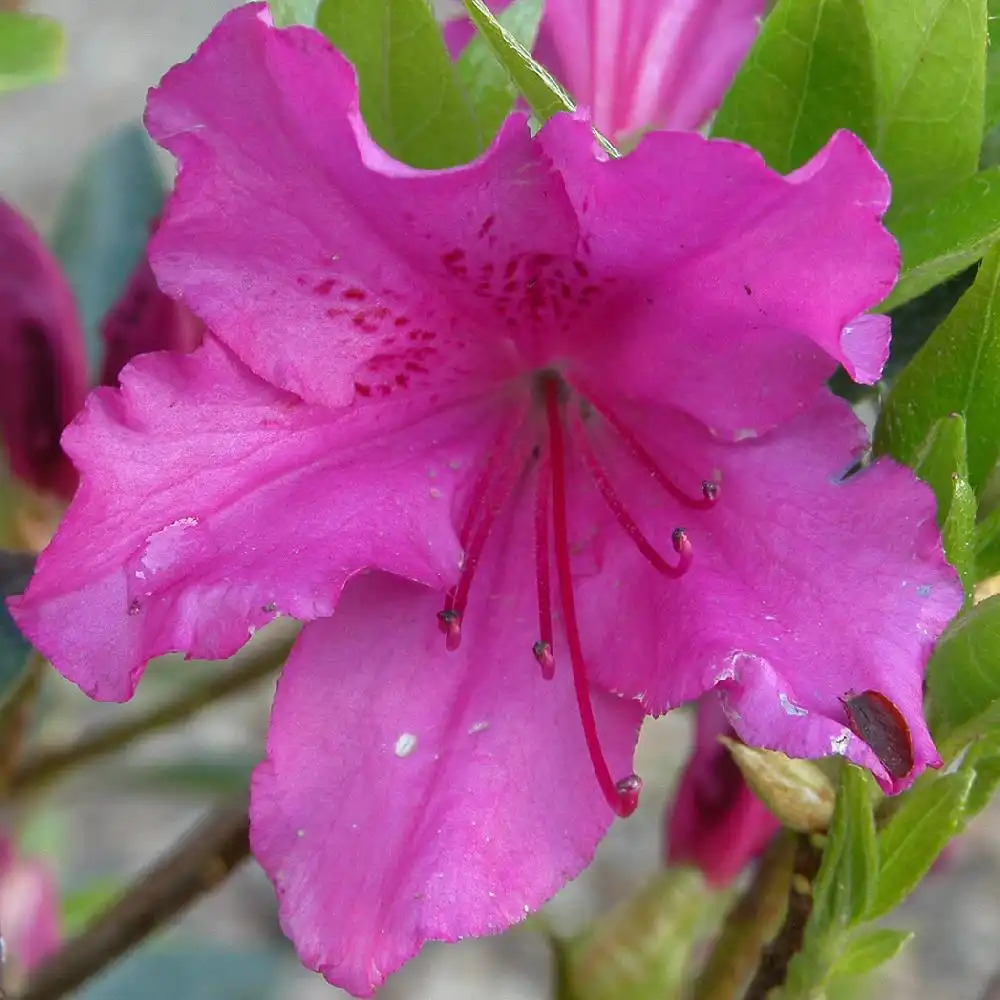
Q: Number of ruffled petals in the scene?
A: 5